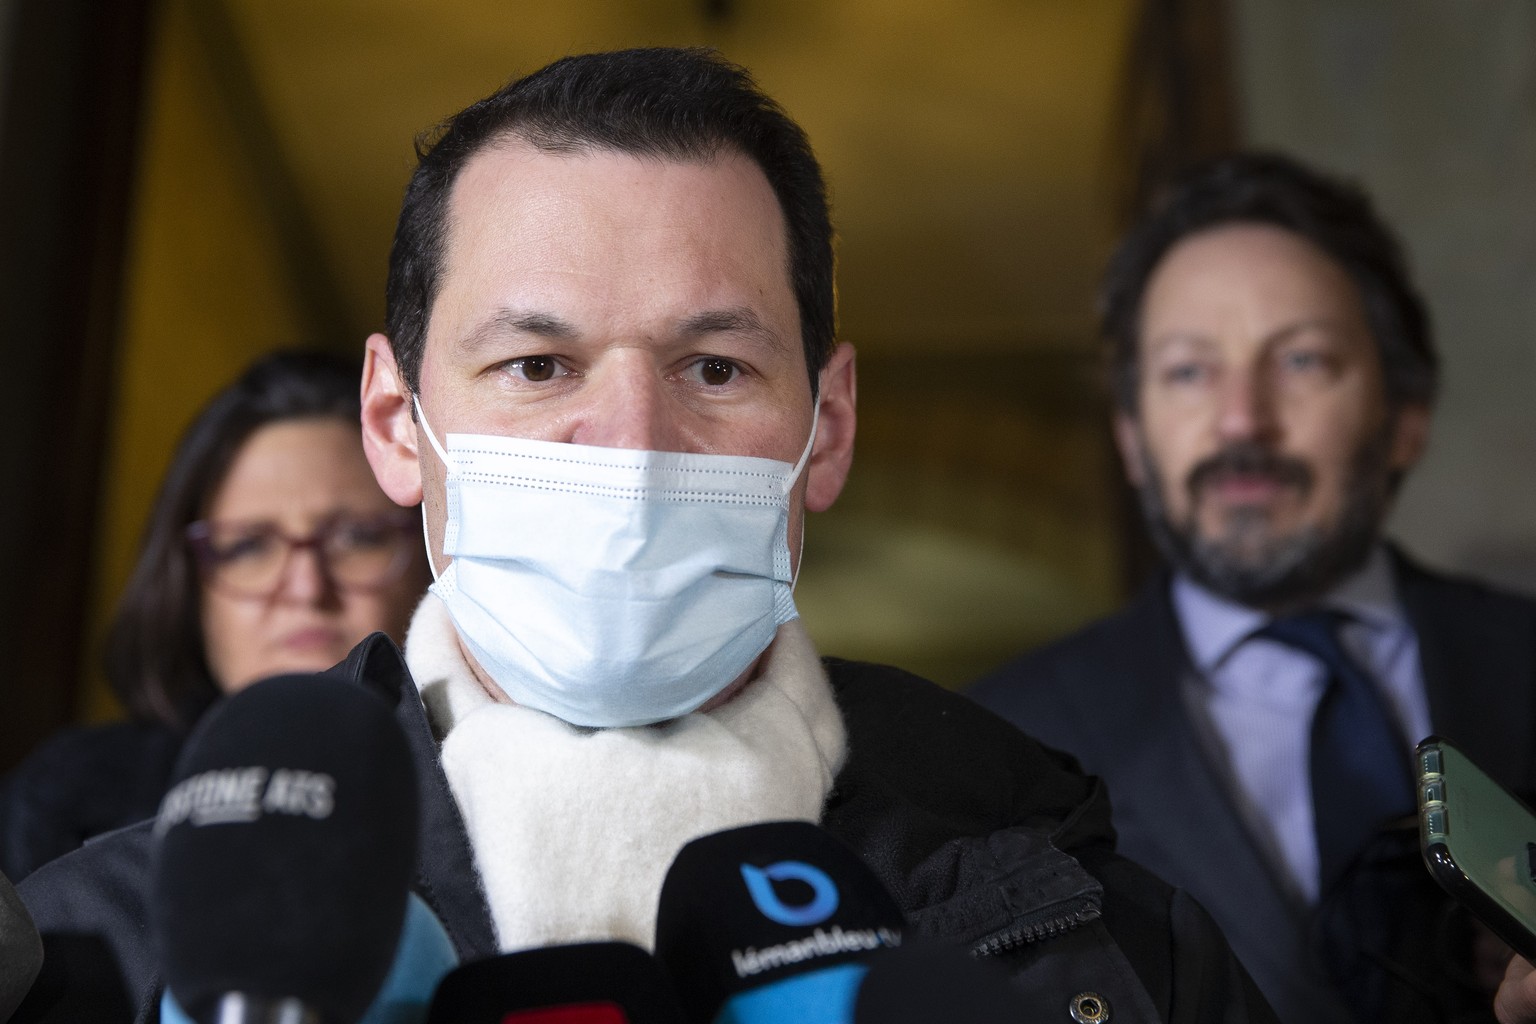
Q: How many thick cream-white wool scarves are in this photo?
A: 1